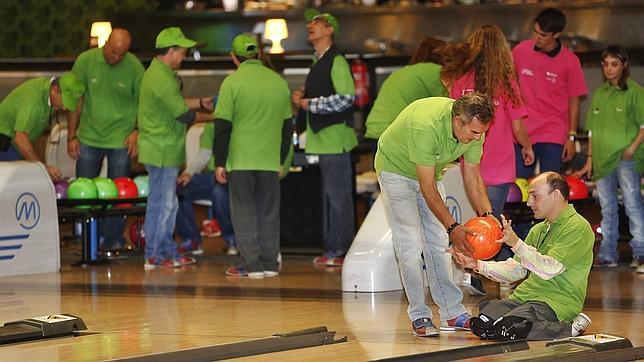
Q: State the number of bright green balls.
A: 2